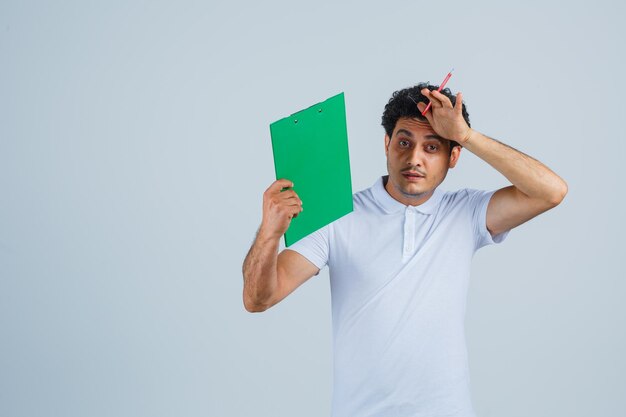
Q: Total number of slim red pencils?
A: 1